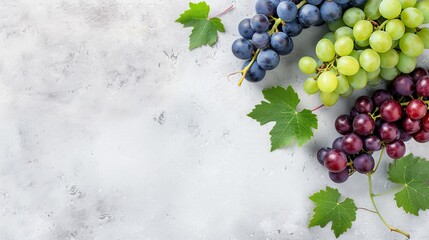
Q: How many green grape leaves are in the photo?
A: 4